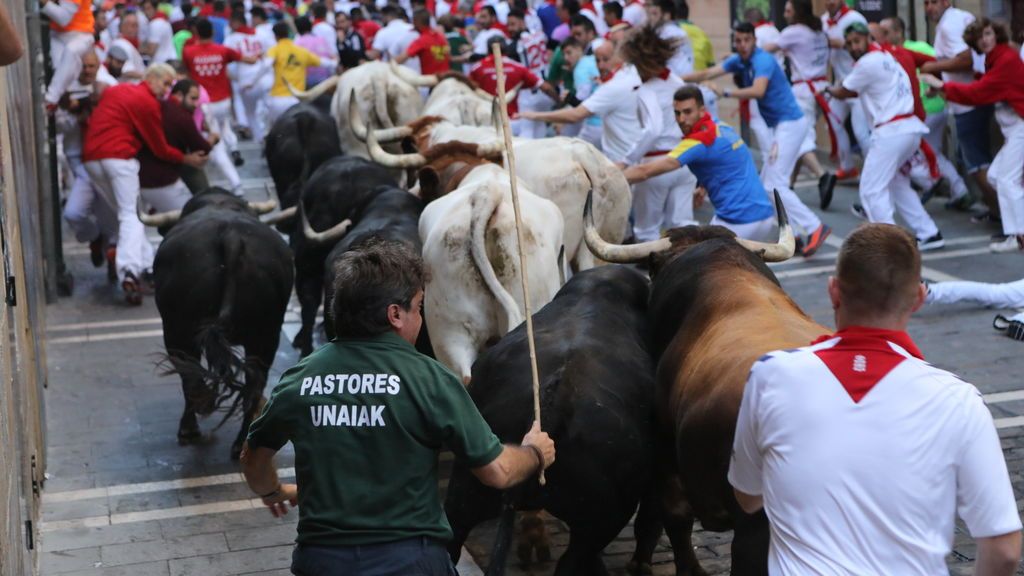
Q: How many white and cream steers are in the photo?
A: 4